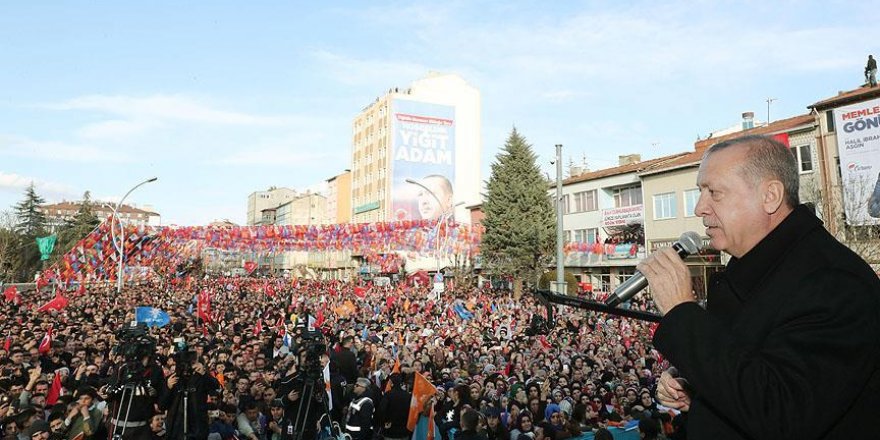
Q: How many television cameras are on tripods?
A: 3